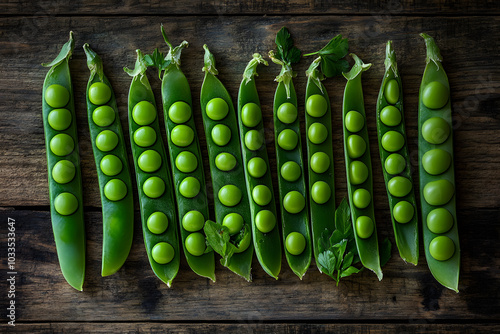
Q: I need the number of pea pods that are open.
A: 11